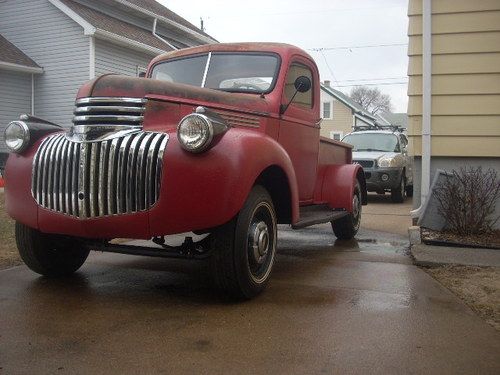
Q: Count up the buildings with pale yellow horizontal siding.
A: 2